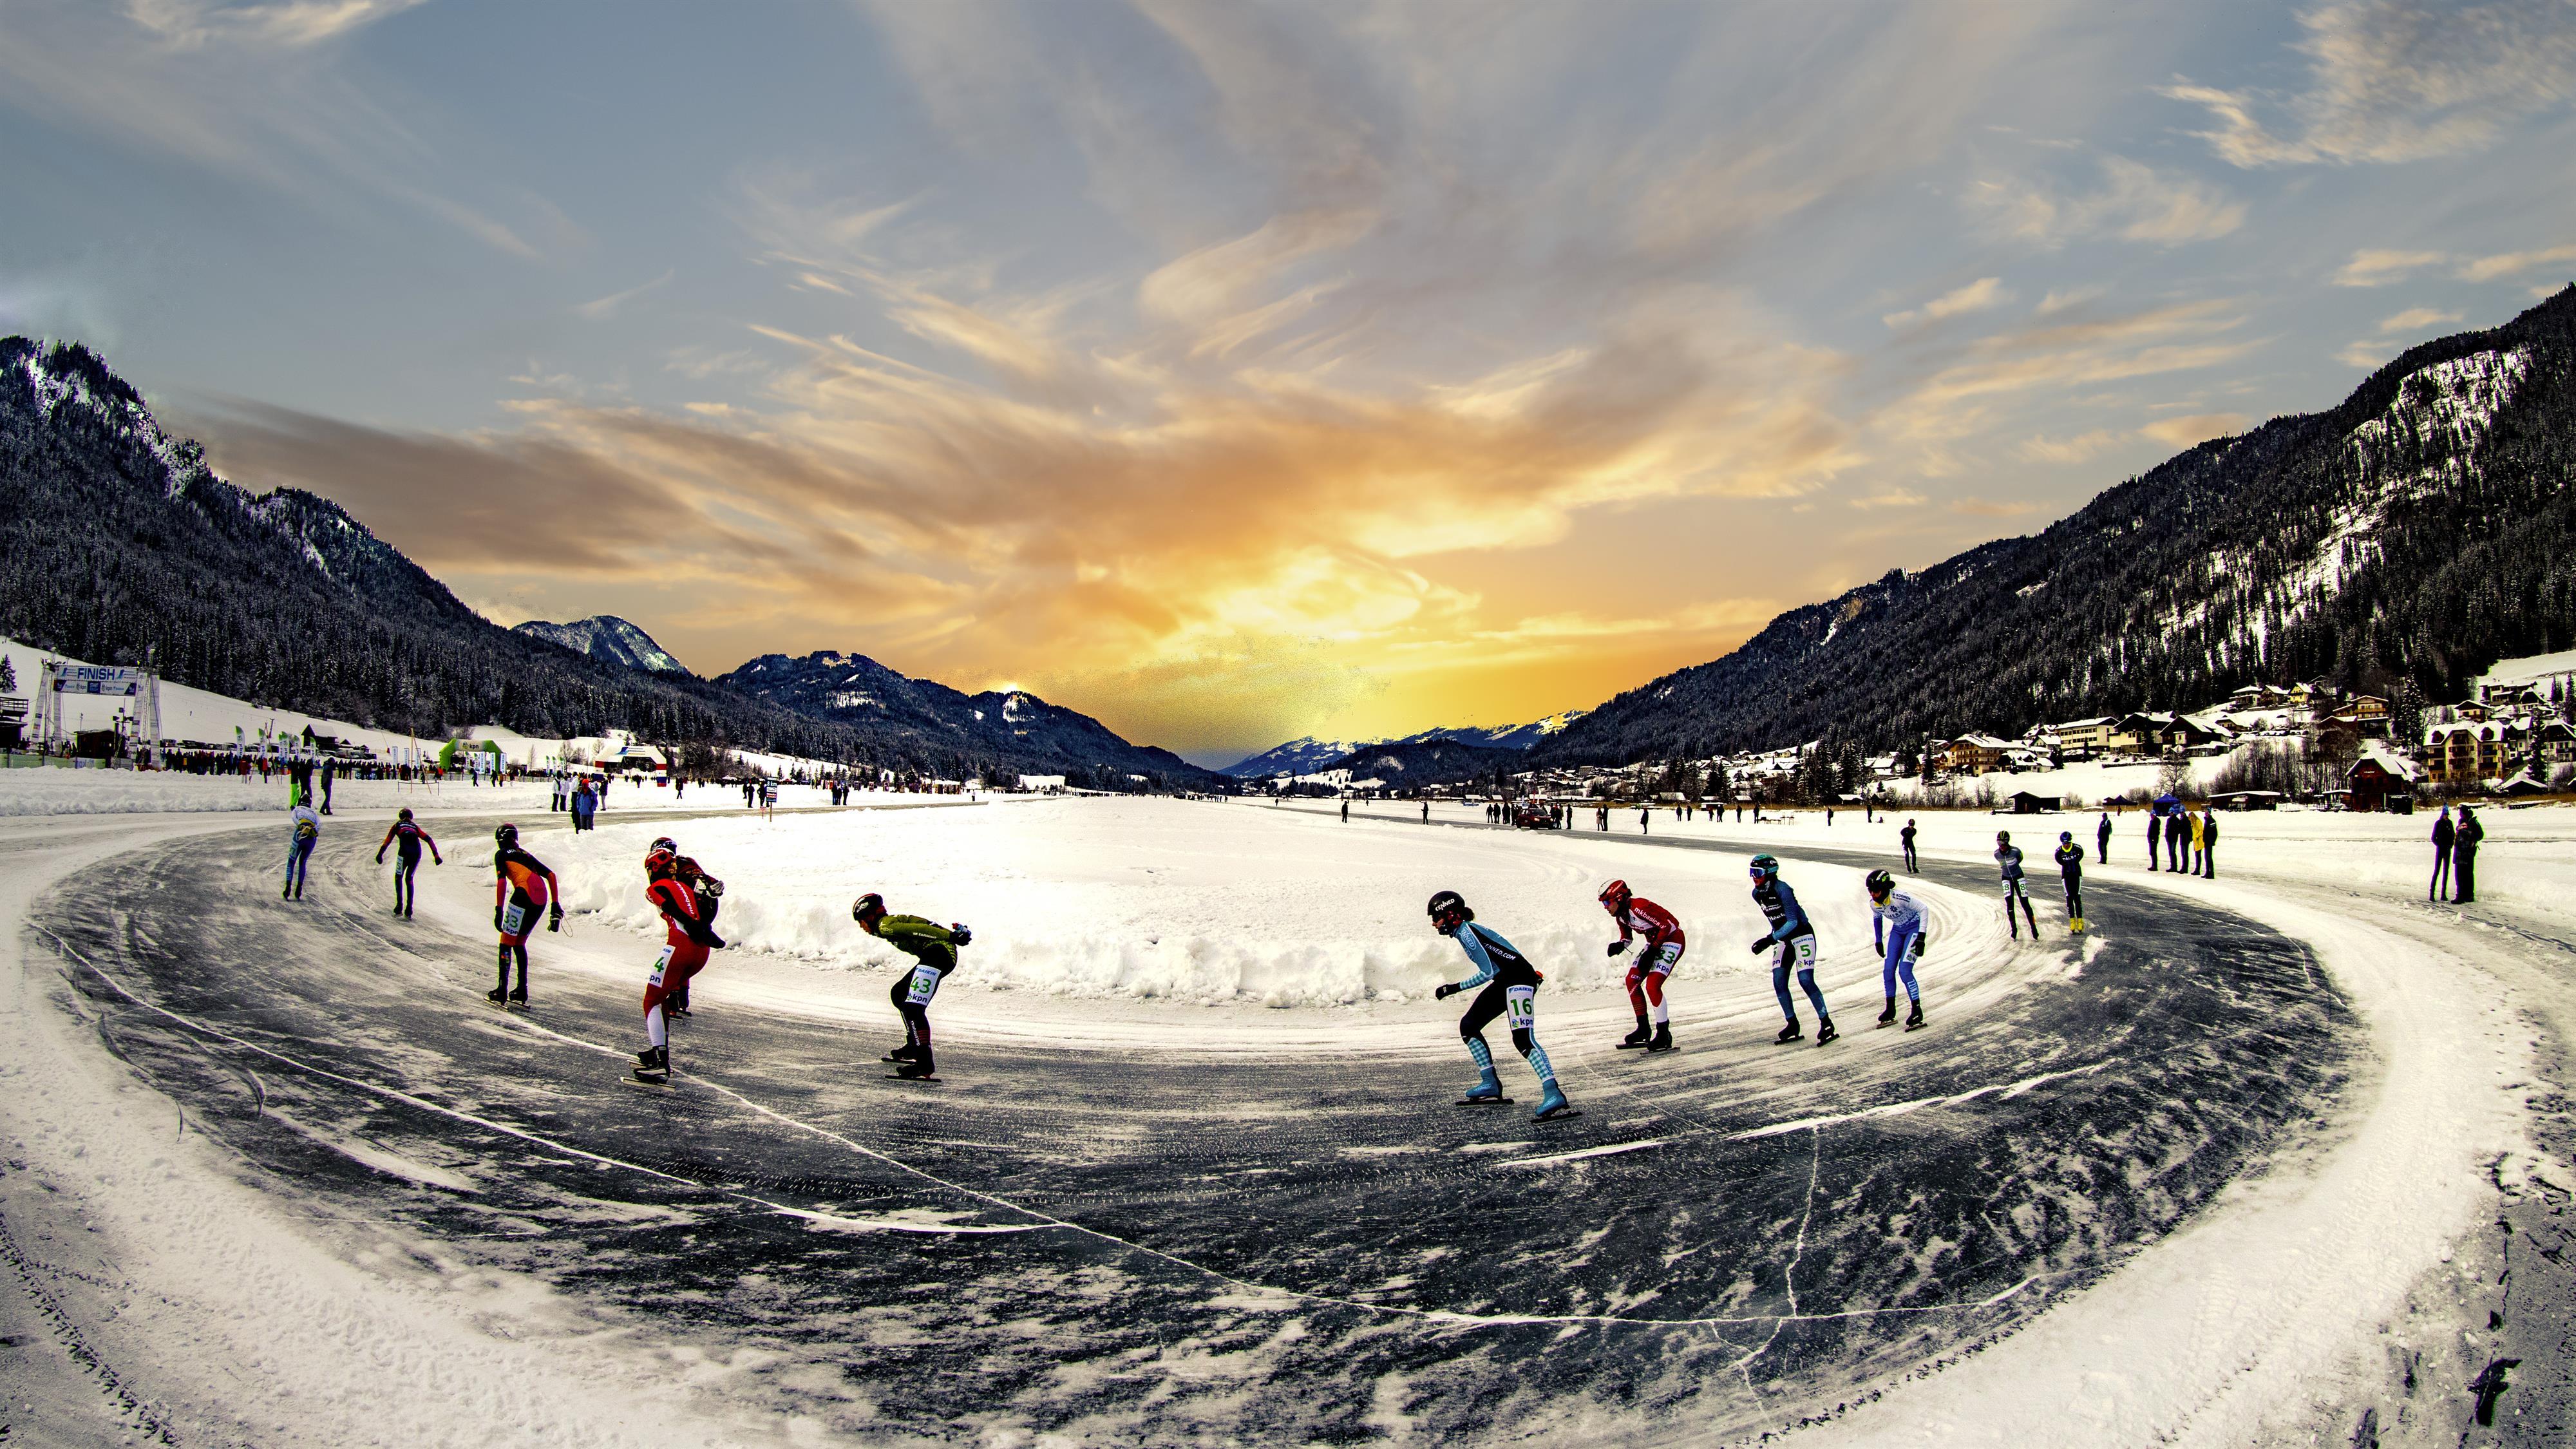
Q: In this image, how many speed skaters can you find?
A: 13